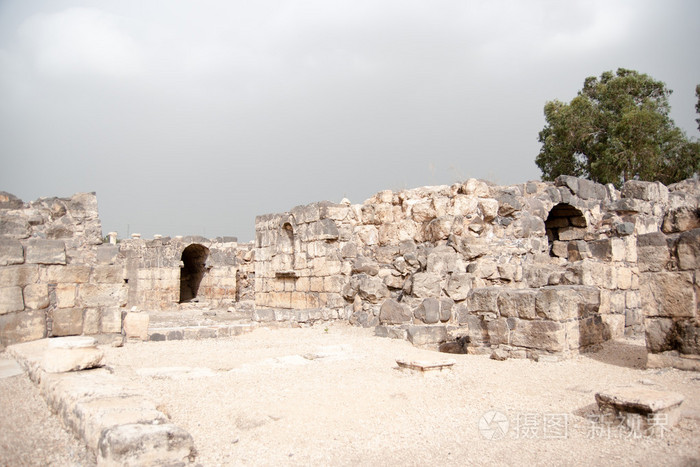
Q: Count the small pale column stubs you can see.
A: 4